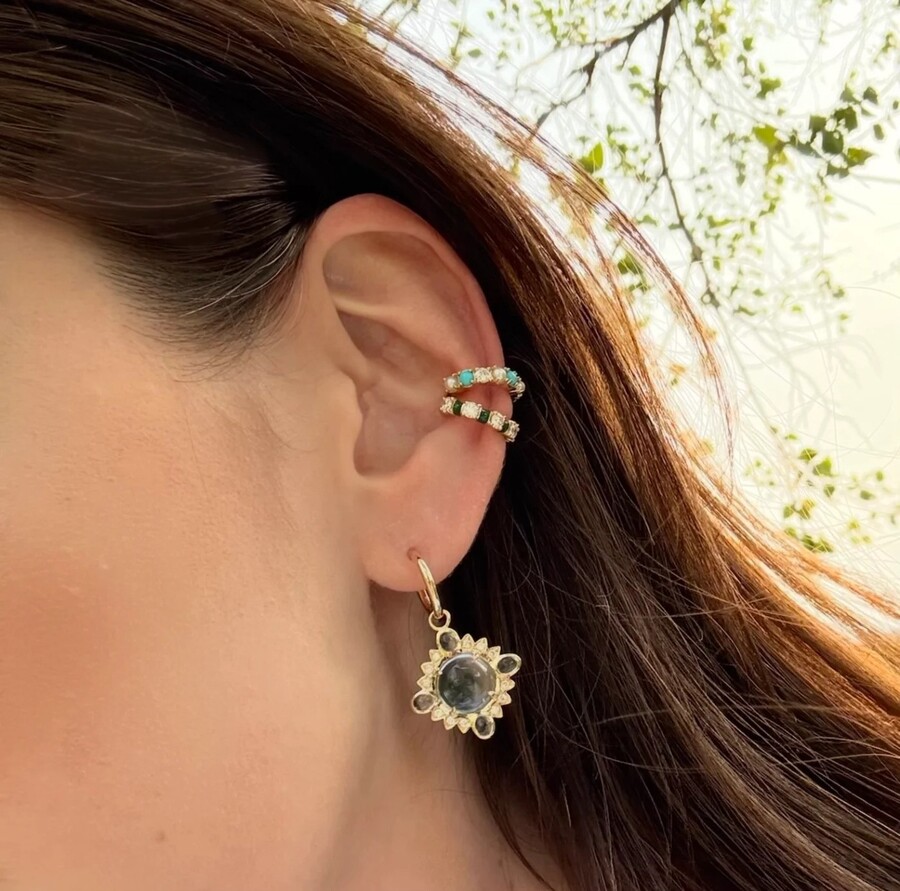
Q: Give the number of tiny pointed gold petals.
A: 12